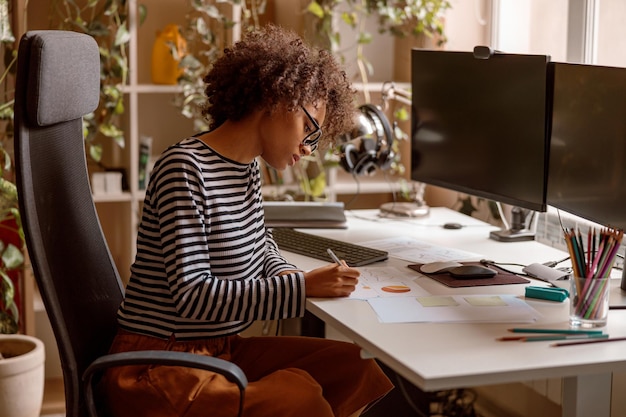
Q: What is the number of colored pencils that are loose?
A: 4